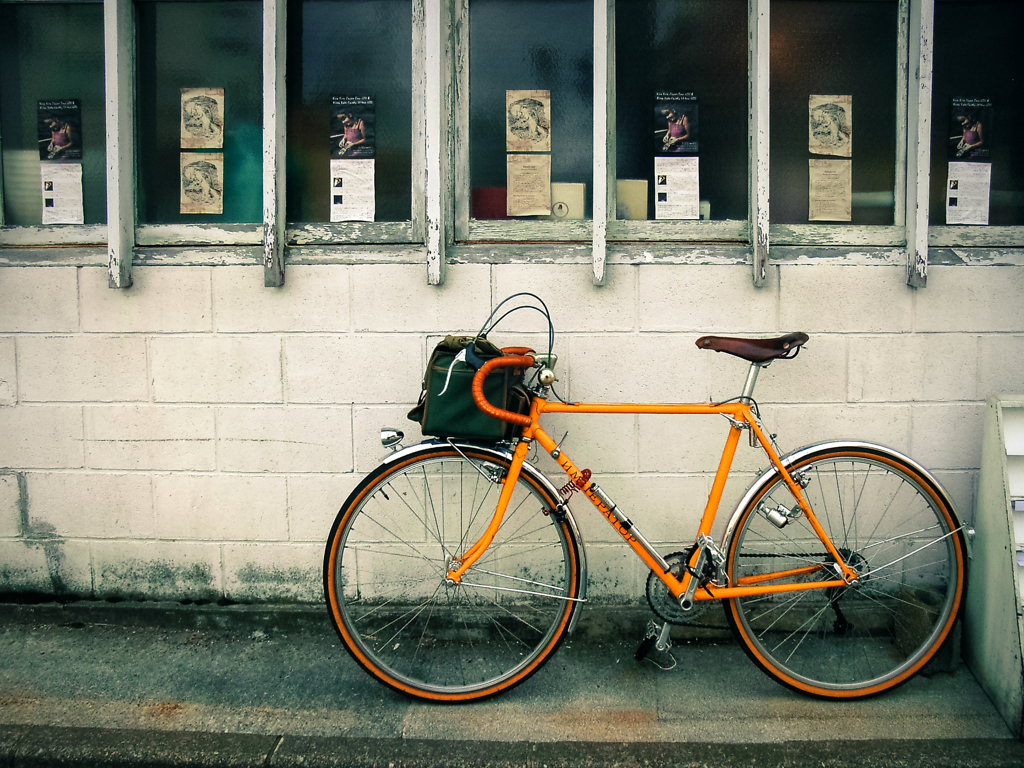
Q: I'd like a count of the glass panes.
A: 7